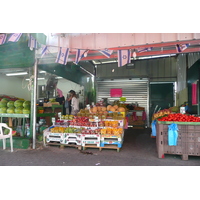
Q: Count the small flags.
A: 10